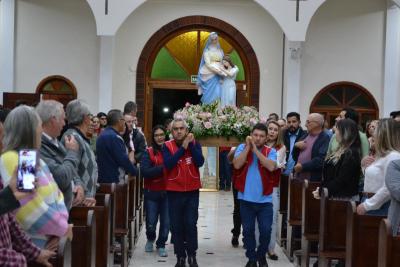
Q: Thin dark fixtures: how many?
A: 2